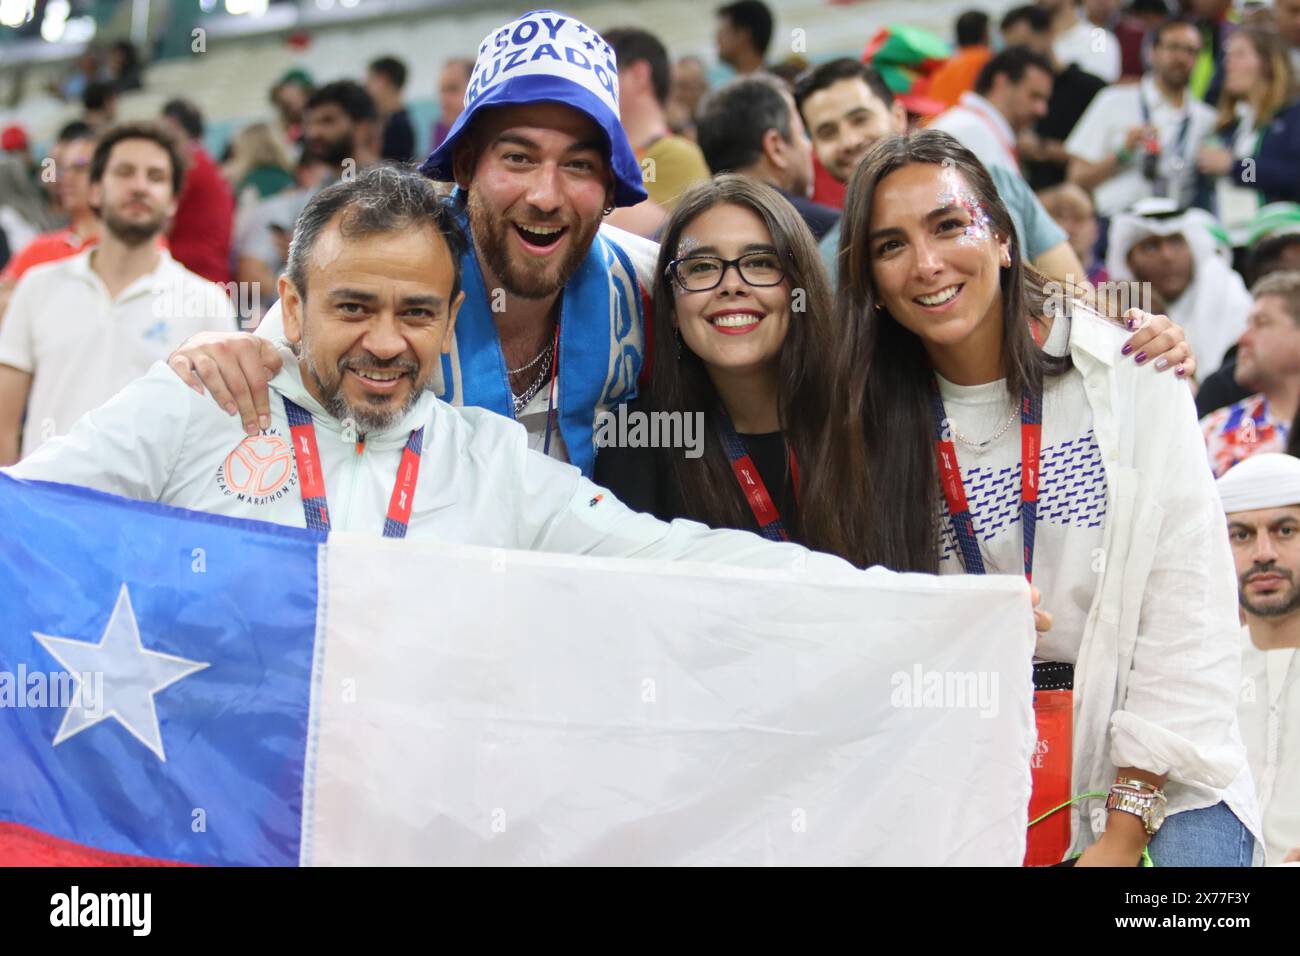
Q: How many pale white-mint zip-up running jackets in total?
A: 1